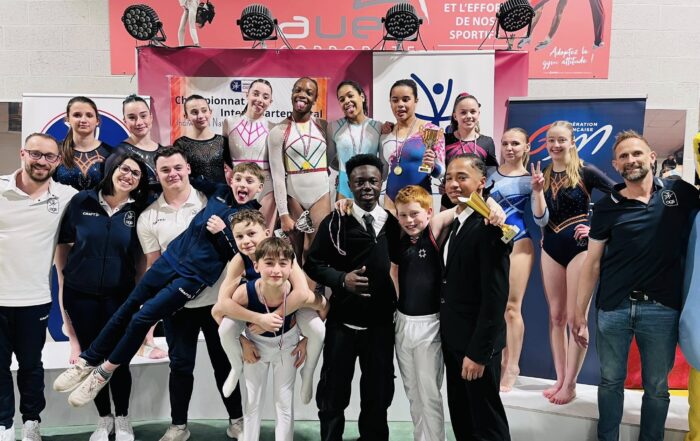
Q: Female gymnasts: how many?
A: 10